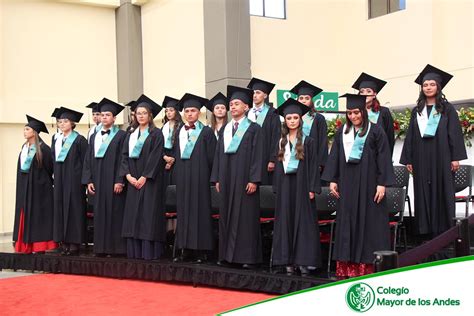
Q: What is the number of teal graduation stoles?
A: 14